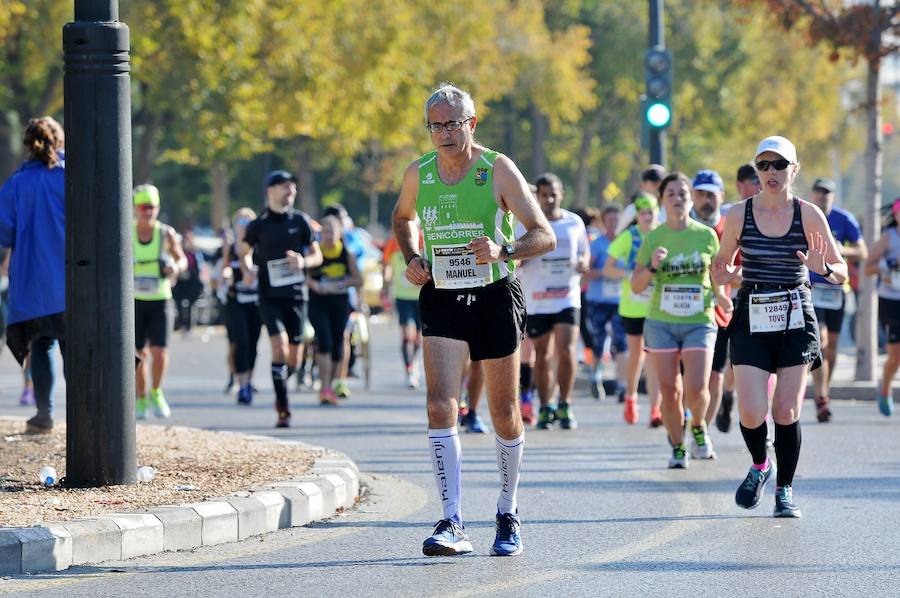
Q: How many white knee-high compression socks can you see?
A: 2